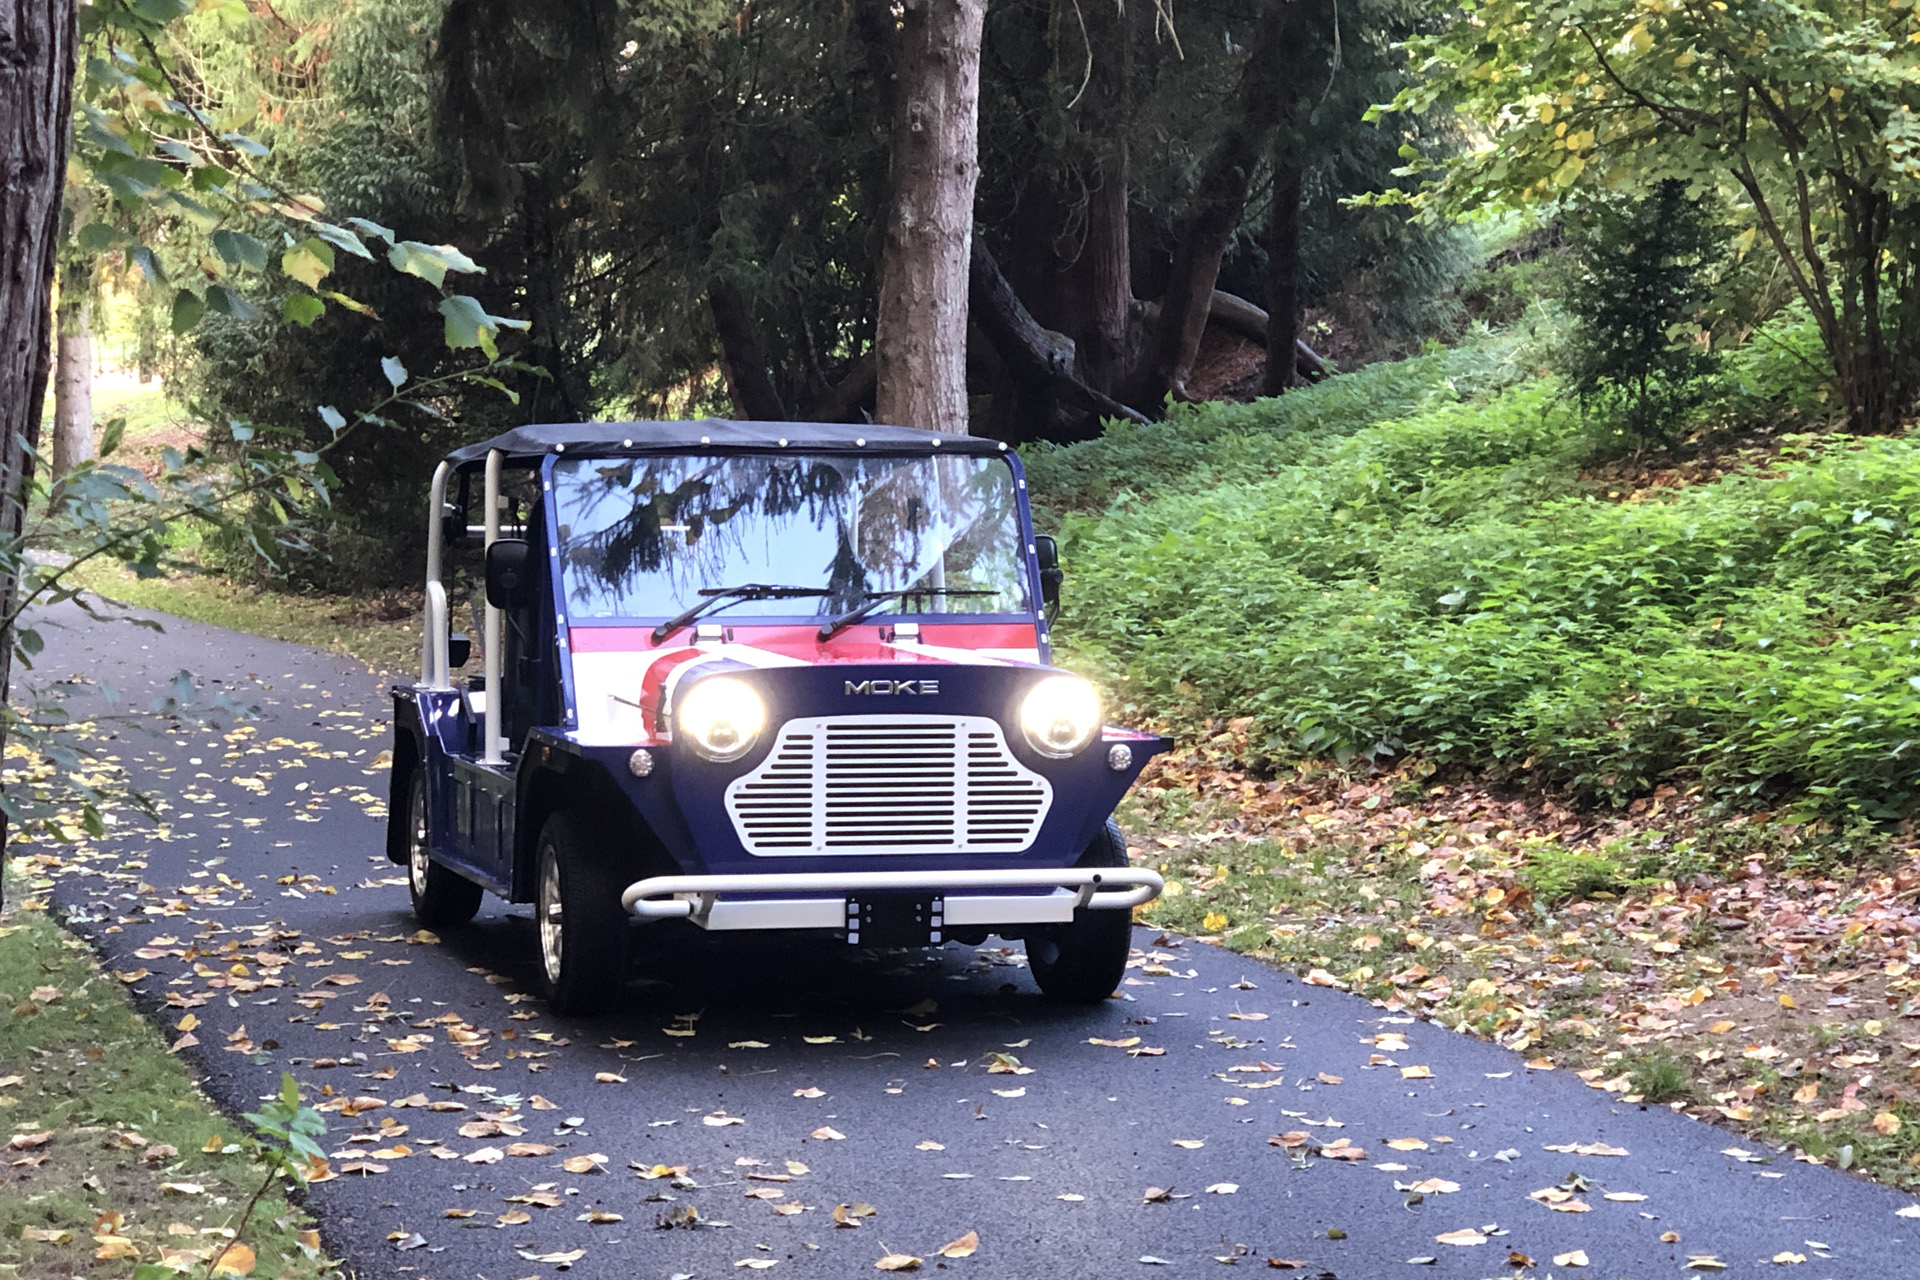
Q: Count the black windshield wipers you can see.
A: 2